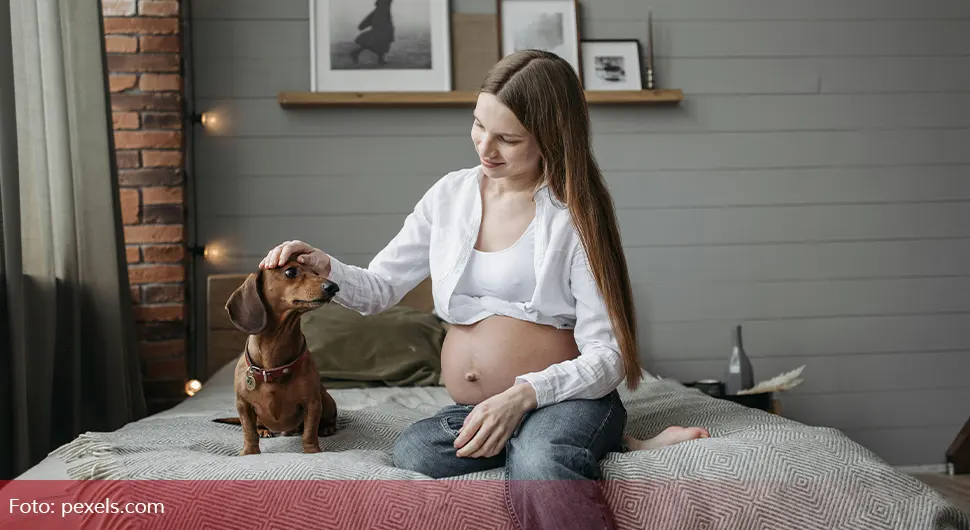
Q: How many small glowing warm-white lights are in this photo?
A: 3